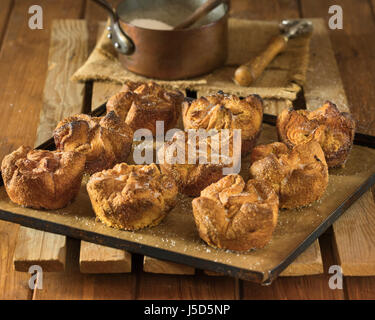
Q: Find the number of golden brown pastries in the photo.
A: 9